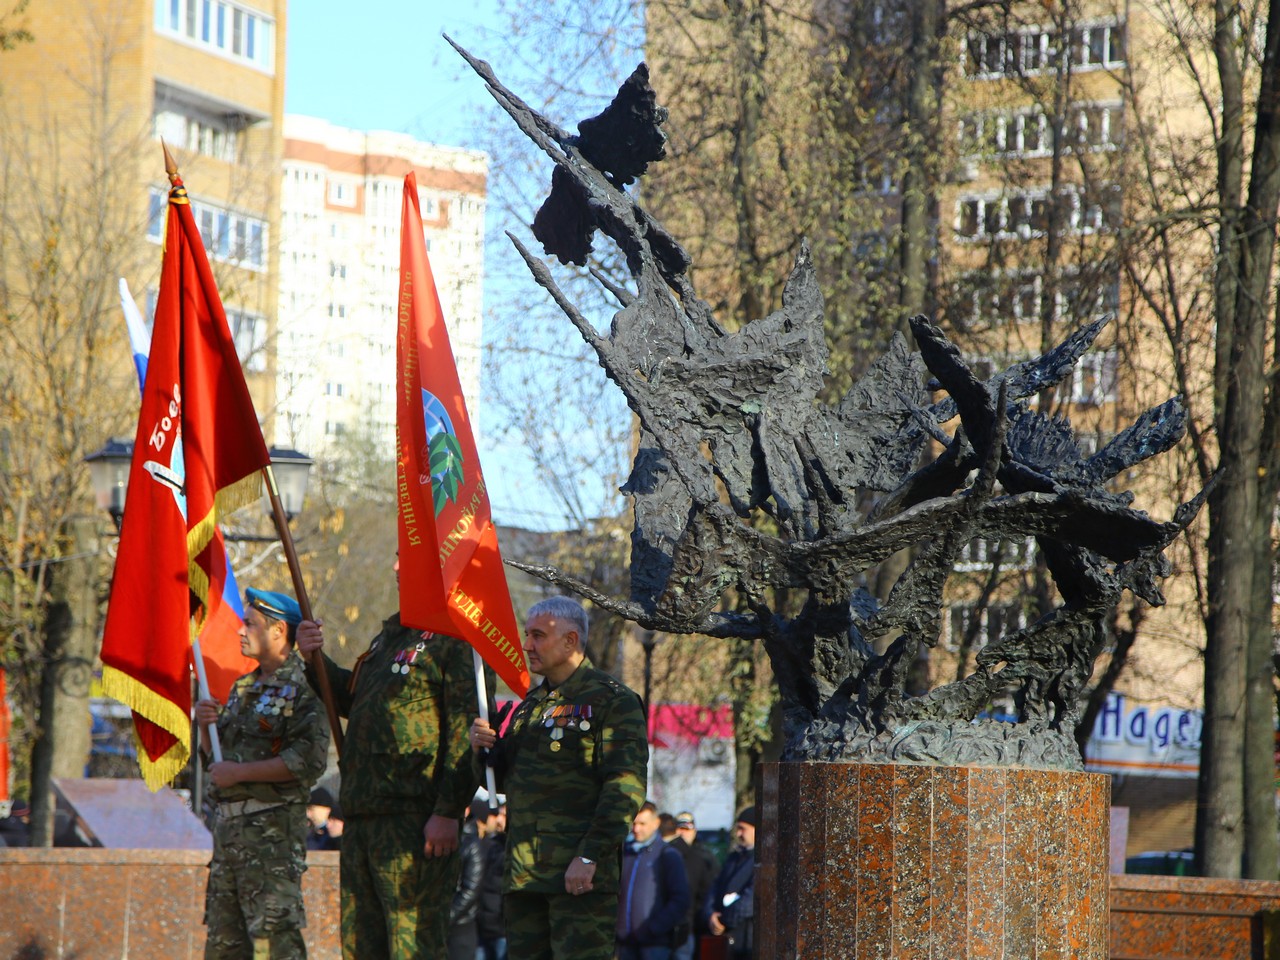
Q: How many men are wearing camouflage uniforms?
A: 3